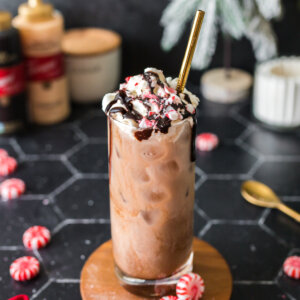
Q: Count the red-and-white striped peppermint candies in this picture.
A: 9